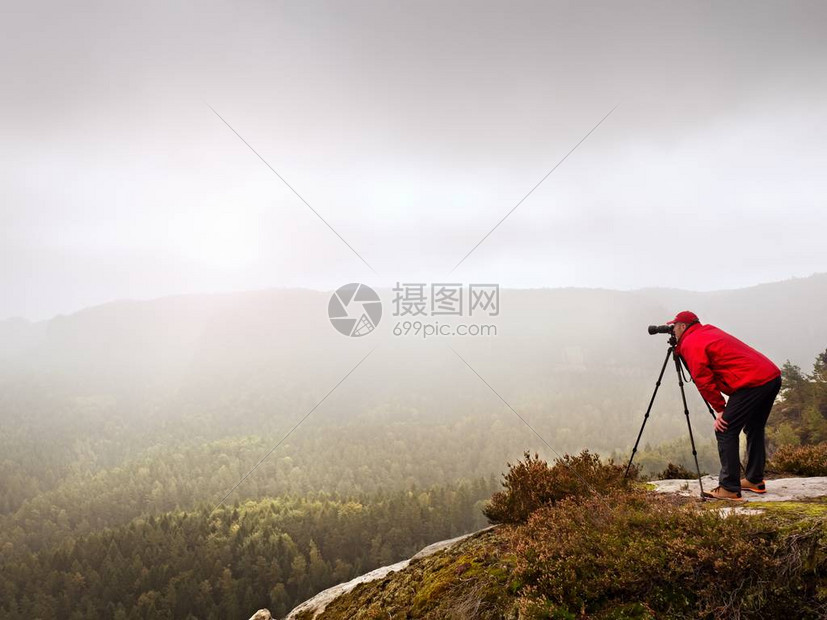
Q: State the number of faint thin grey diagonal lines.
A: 4